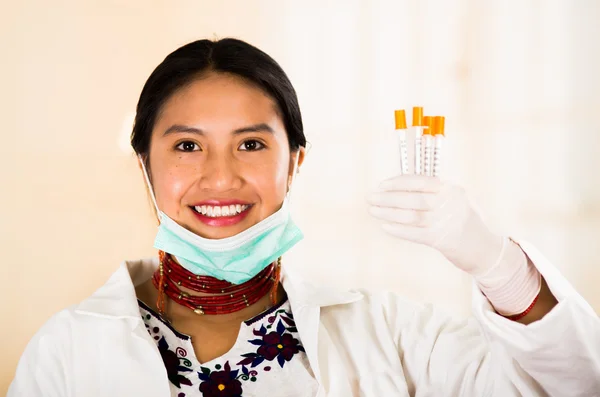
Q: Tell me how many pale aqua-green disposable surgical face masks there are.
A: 1